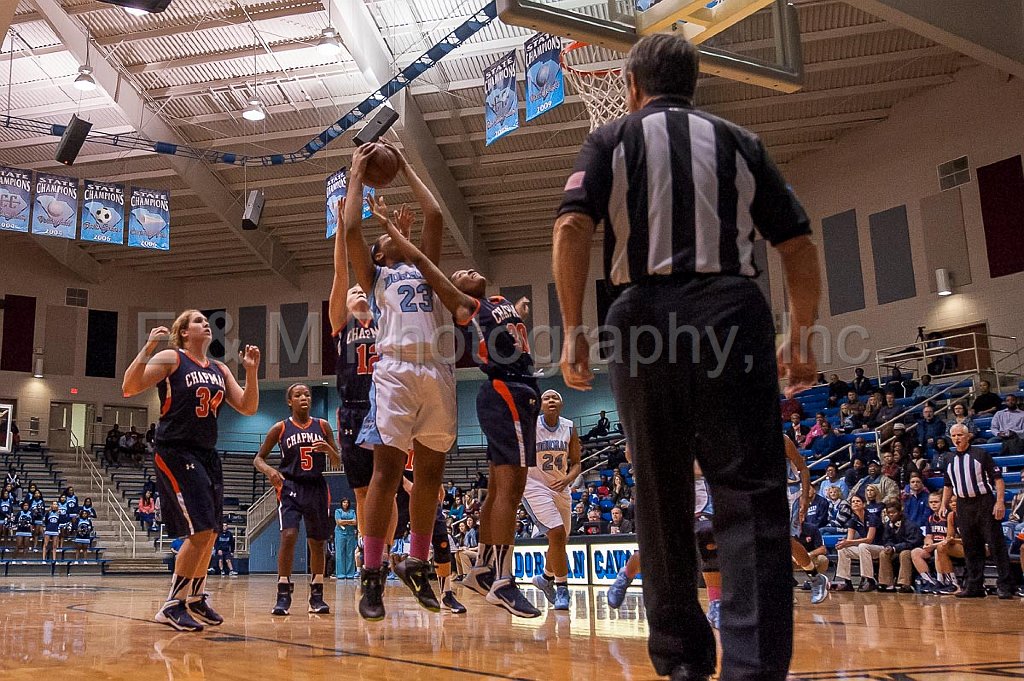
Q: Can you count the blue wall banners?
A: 8